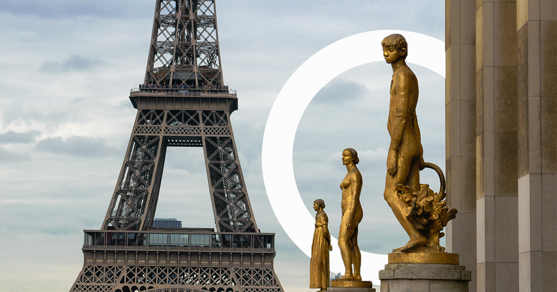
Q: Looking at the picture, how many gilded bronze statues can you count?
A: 3